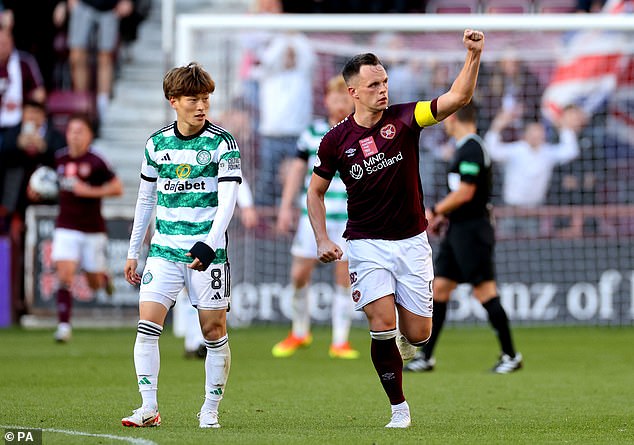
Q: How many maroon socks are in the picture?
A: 2